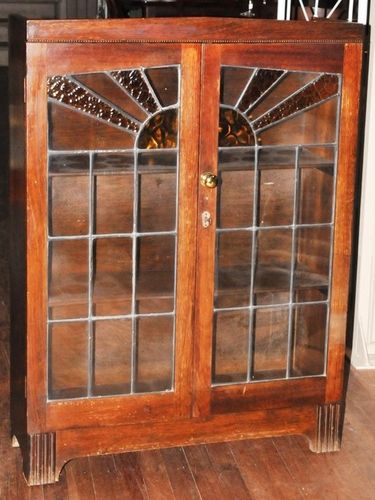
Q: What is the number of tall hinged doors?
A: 2